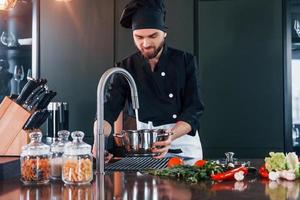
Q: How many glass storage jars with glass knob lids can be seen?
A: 3